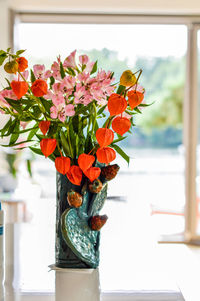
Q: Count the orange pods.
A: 14